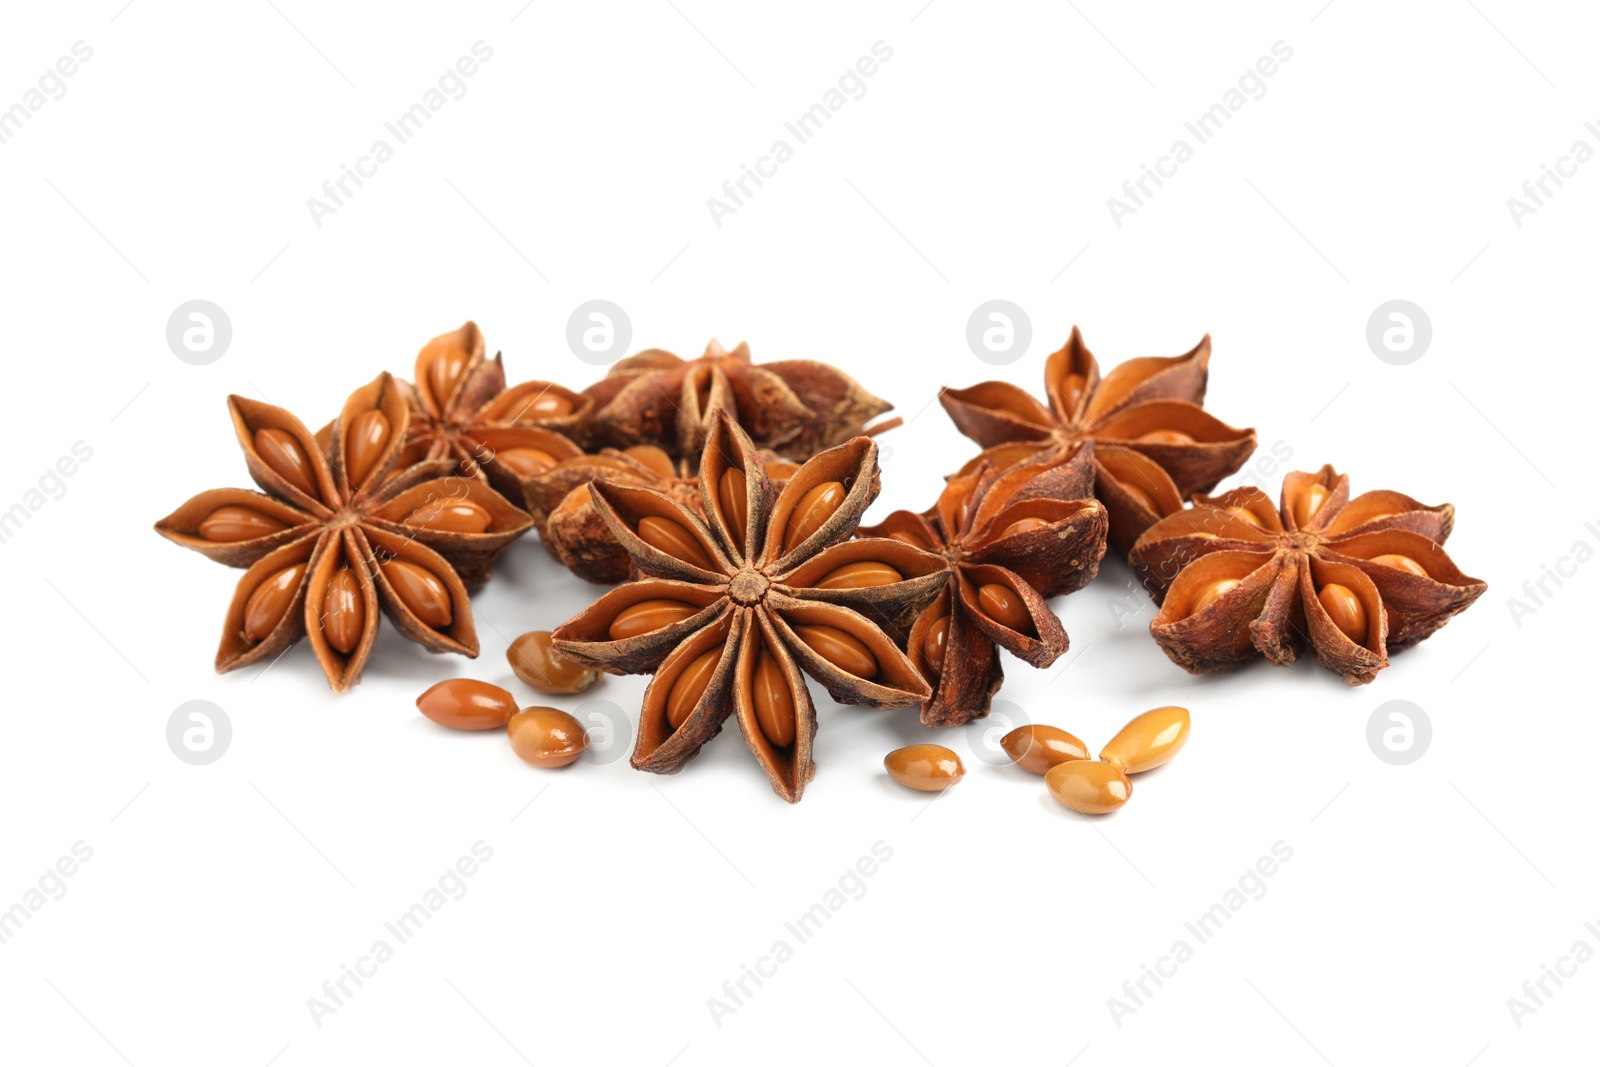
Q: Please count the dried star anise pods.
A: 8